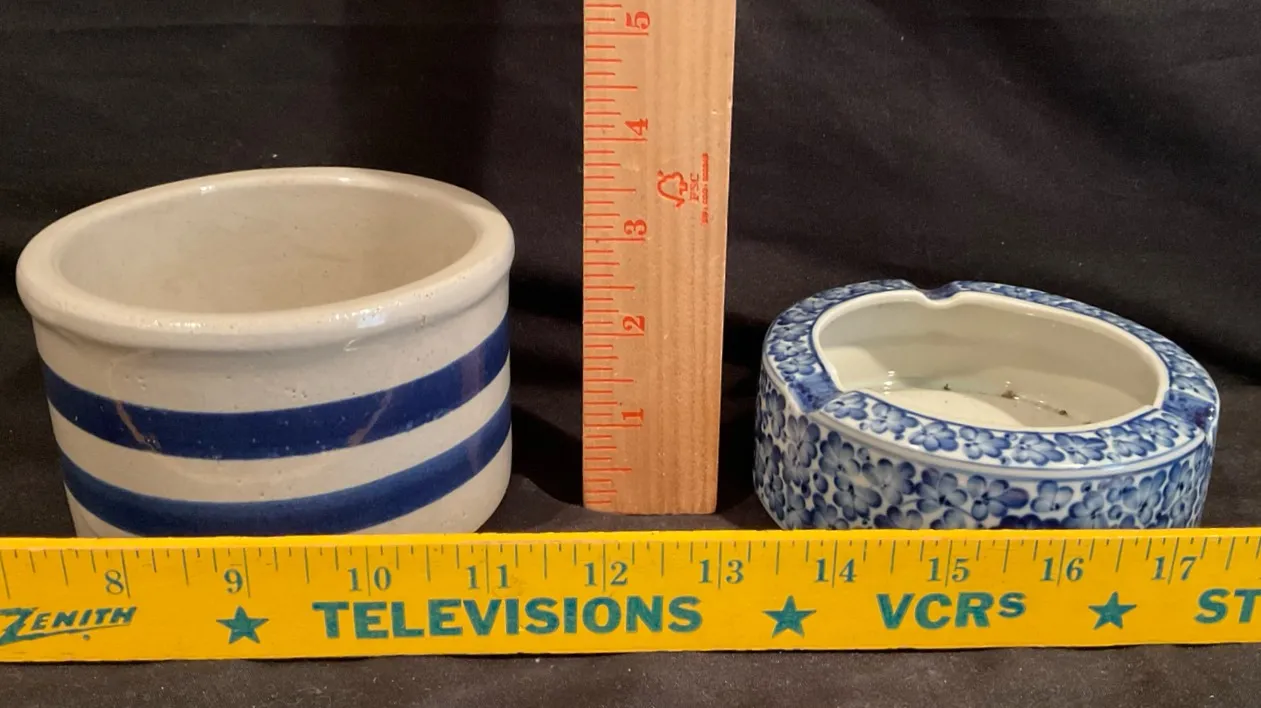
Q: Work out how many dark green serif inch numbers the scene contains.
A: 10